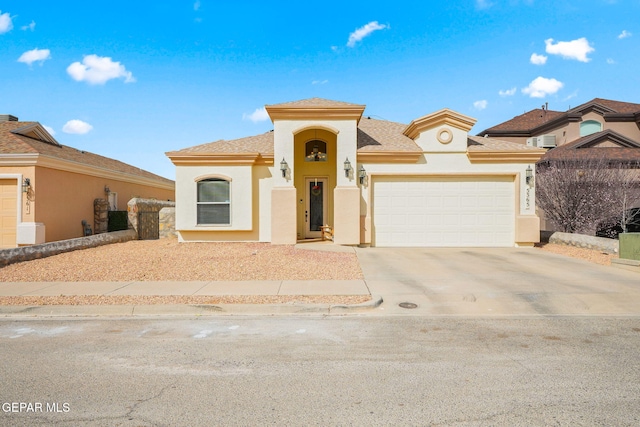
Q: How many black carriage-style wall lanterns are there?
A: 4